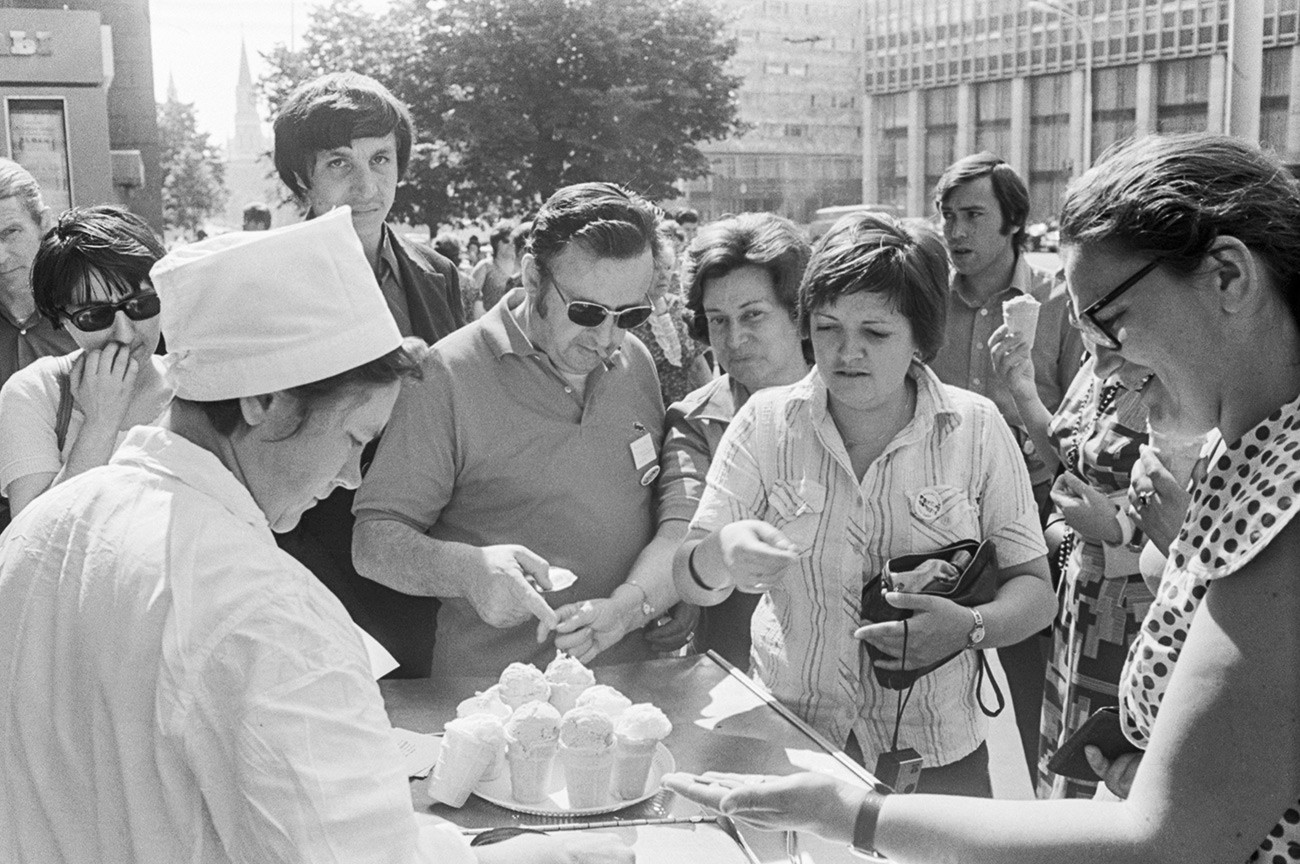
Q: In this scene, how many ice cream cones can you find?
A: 10